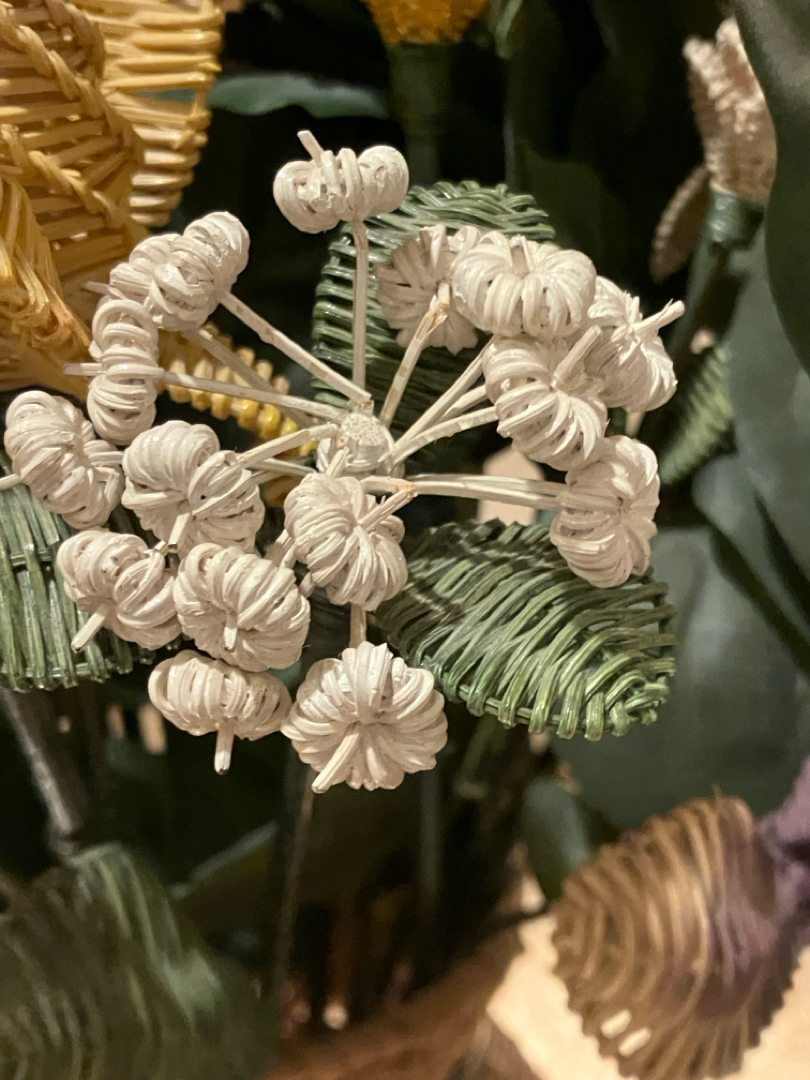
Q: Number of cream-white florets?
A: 15